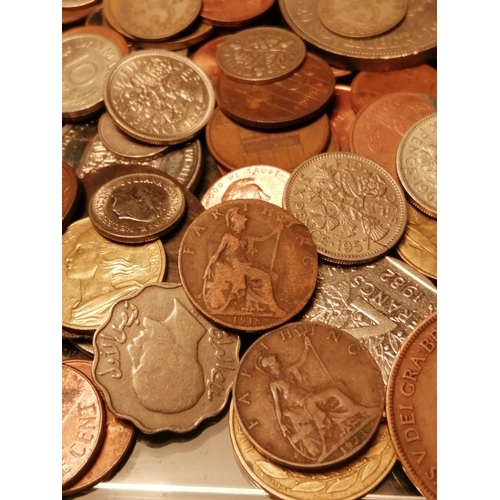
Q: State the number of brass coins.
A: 3